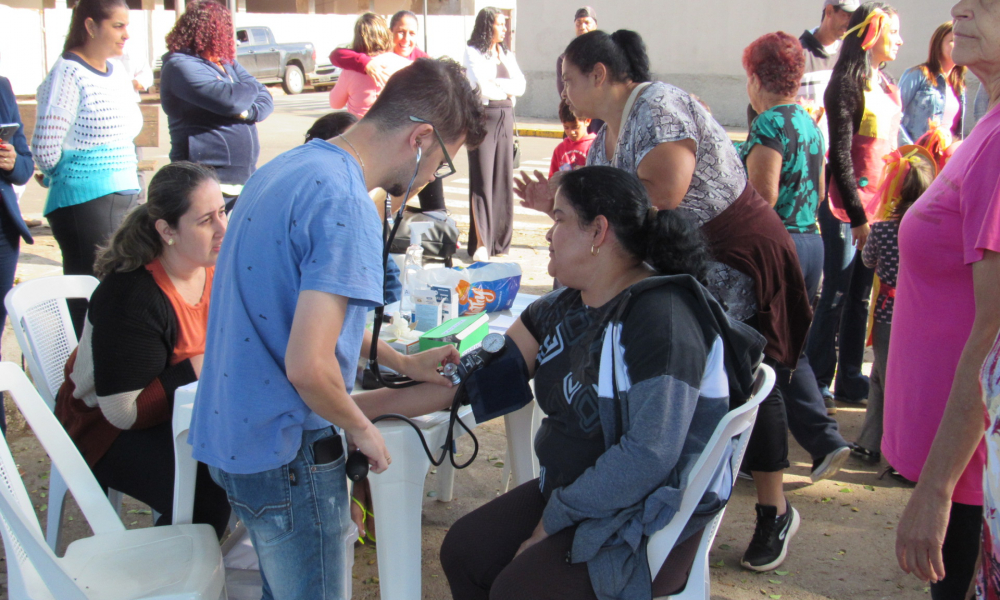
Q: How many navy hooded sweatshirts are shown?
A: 1